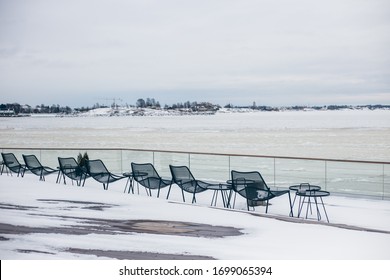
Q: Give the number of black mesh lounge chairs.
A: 7